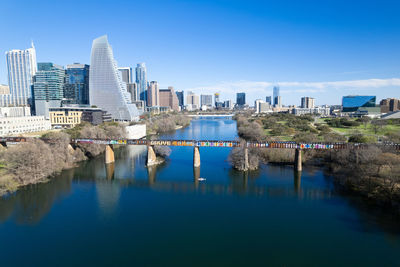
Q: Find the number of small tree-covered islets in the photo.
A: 2